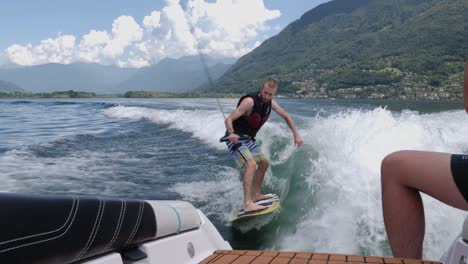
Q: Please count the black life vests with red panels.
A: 1